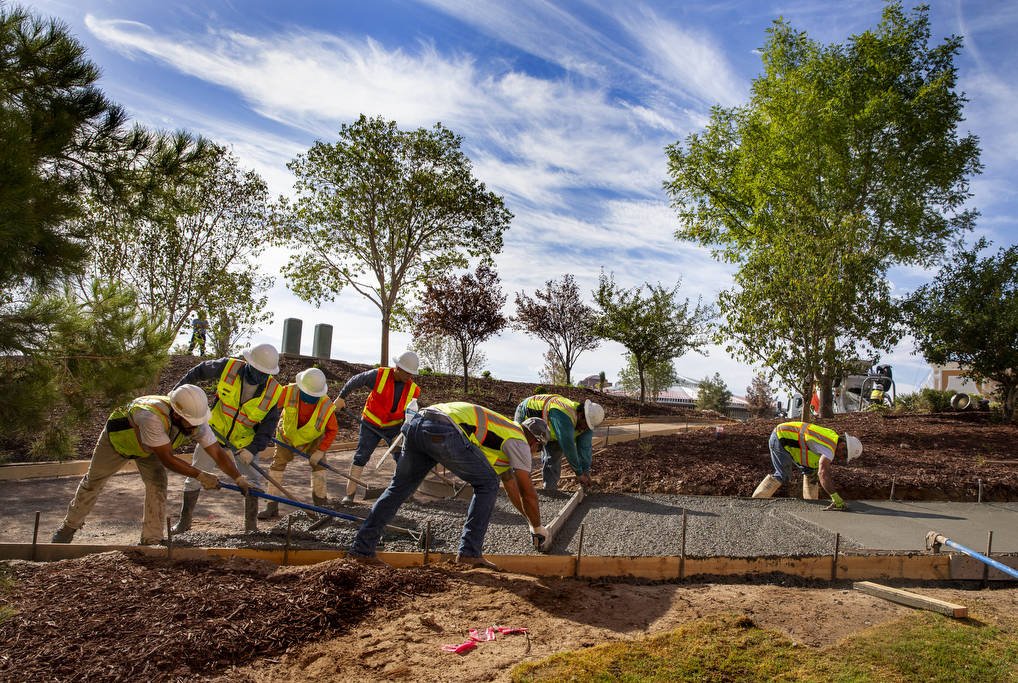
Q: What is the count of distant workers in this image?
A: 2